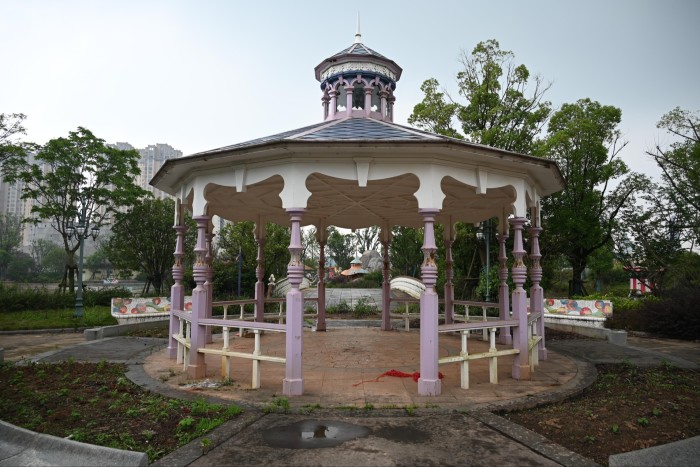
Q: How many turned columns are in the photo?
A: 12